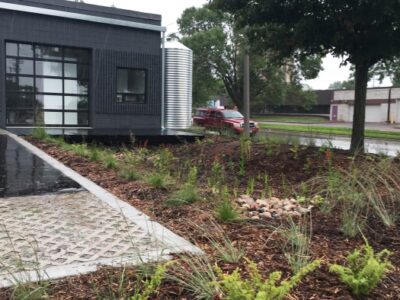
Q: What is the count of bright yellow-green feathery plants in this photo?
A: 3